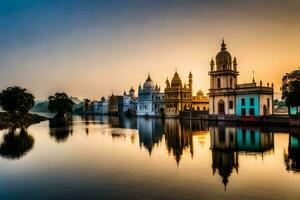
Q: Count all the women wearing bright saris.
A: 0